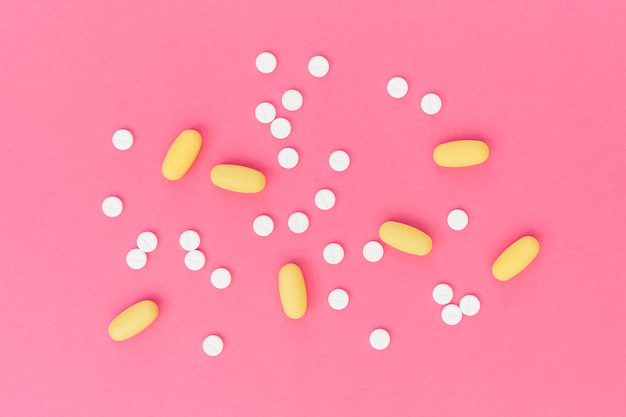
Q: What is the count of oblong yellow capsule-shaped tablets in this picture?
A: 7